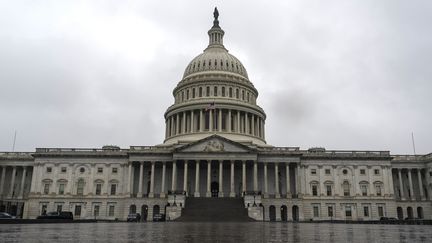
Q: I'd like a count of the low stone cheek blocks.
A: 2